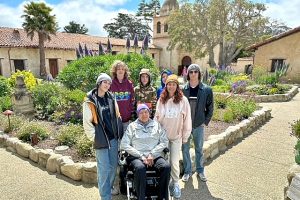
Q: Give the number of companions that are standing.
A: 6